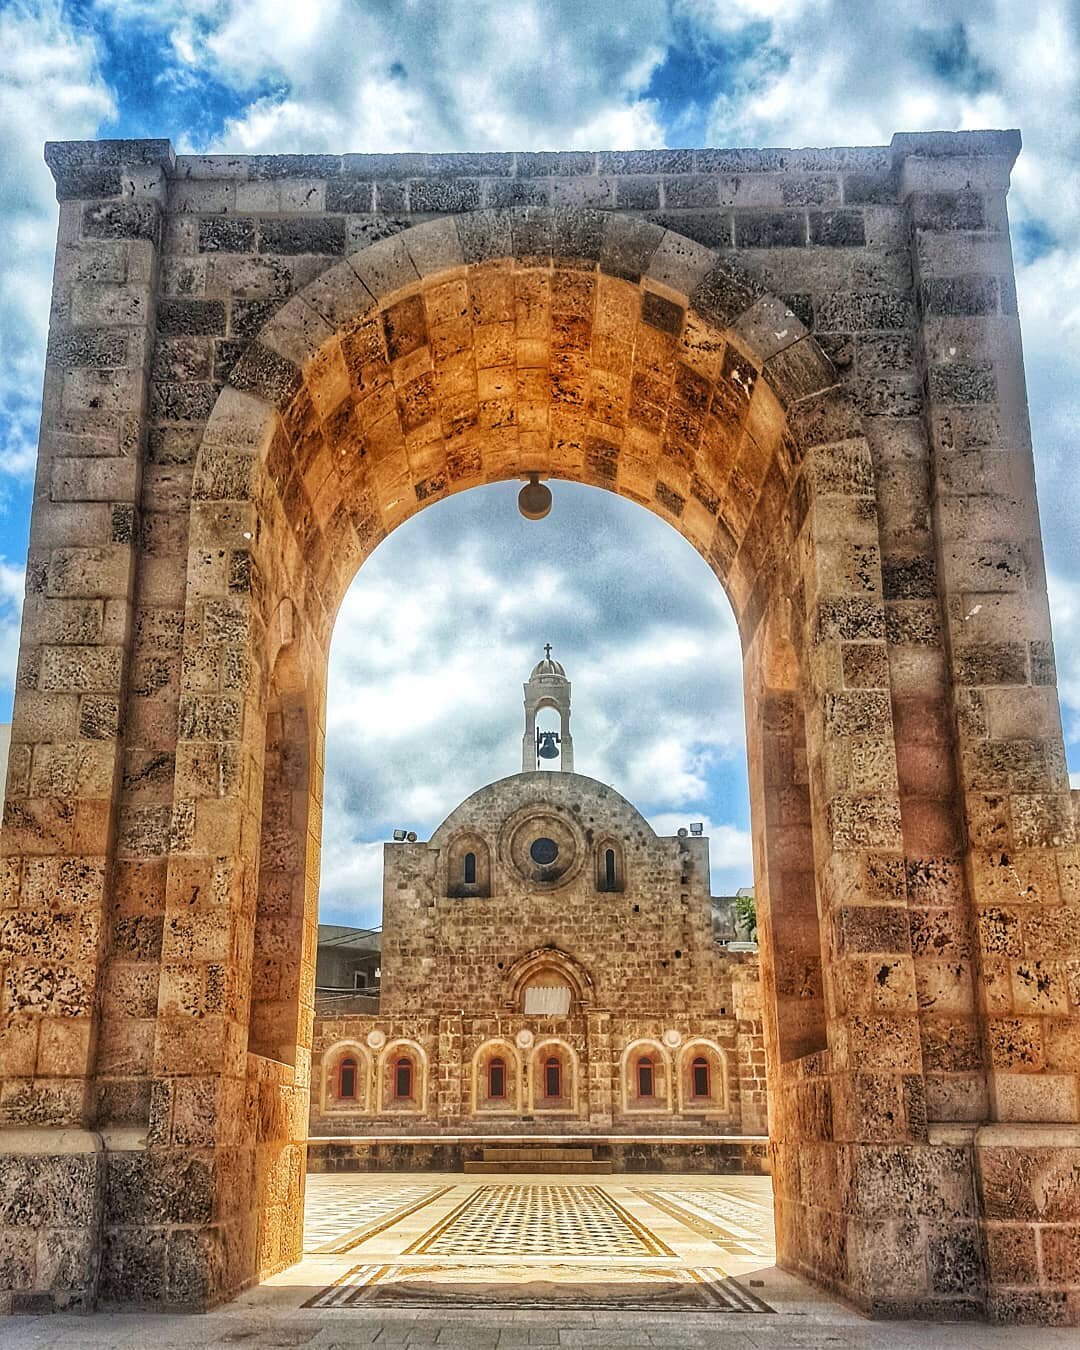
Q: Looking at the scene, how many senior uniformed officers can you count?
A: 0